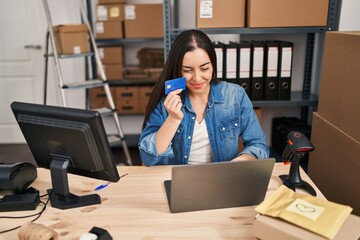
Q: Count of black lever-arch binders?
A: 6